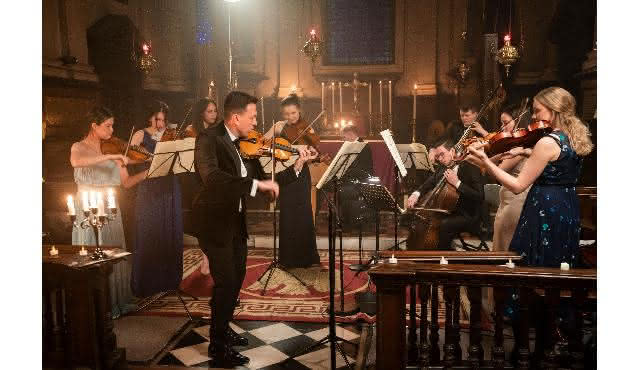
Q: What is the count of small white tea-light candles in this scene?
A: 6